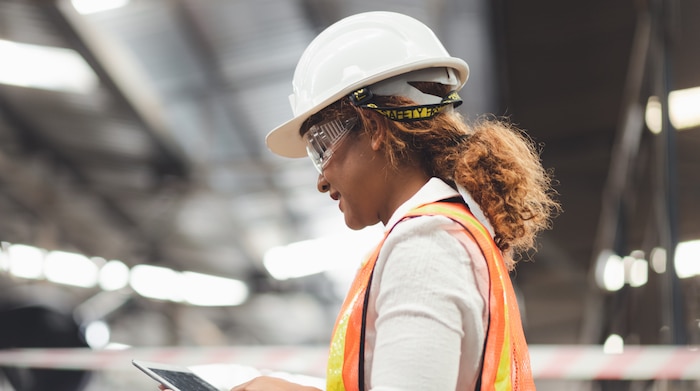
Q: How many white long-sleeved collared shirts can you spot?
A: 1